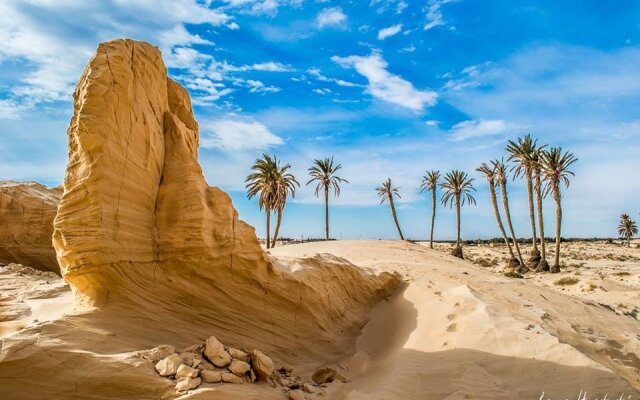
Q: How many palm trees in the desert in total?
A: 12